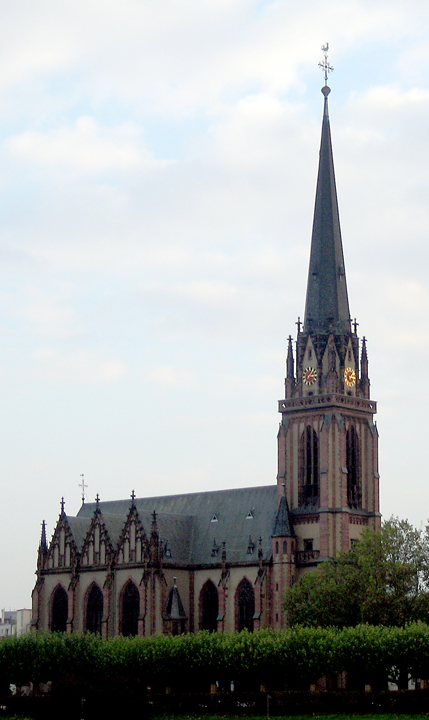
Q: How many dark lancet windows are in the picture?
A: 7